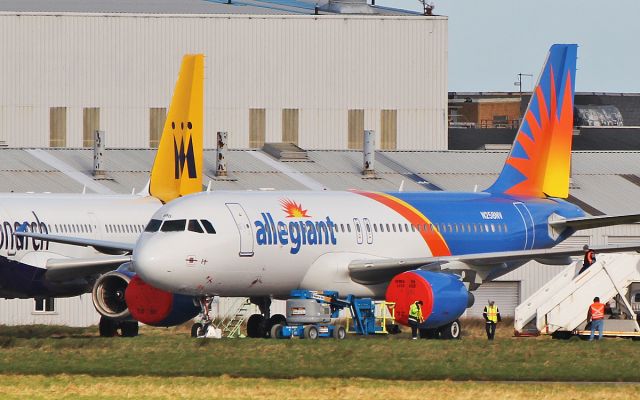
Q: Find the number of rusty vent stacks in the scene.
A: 3